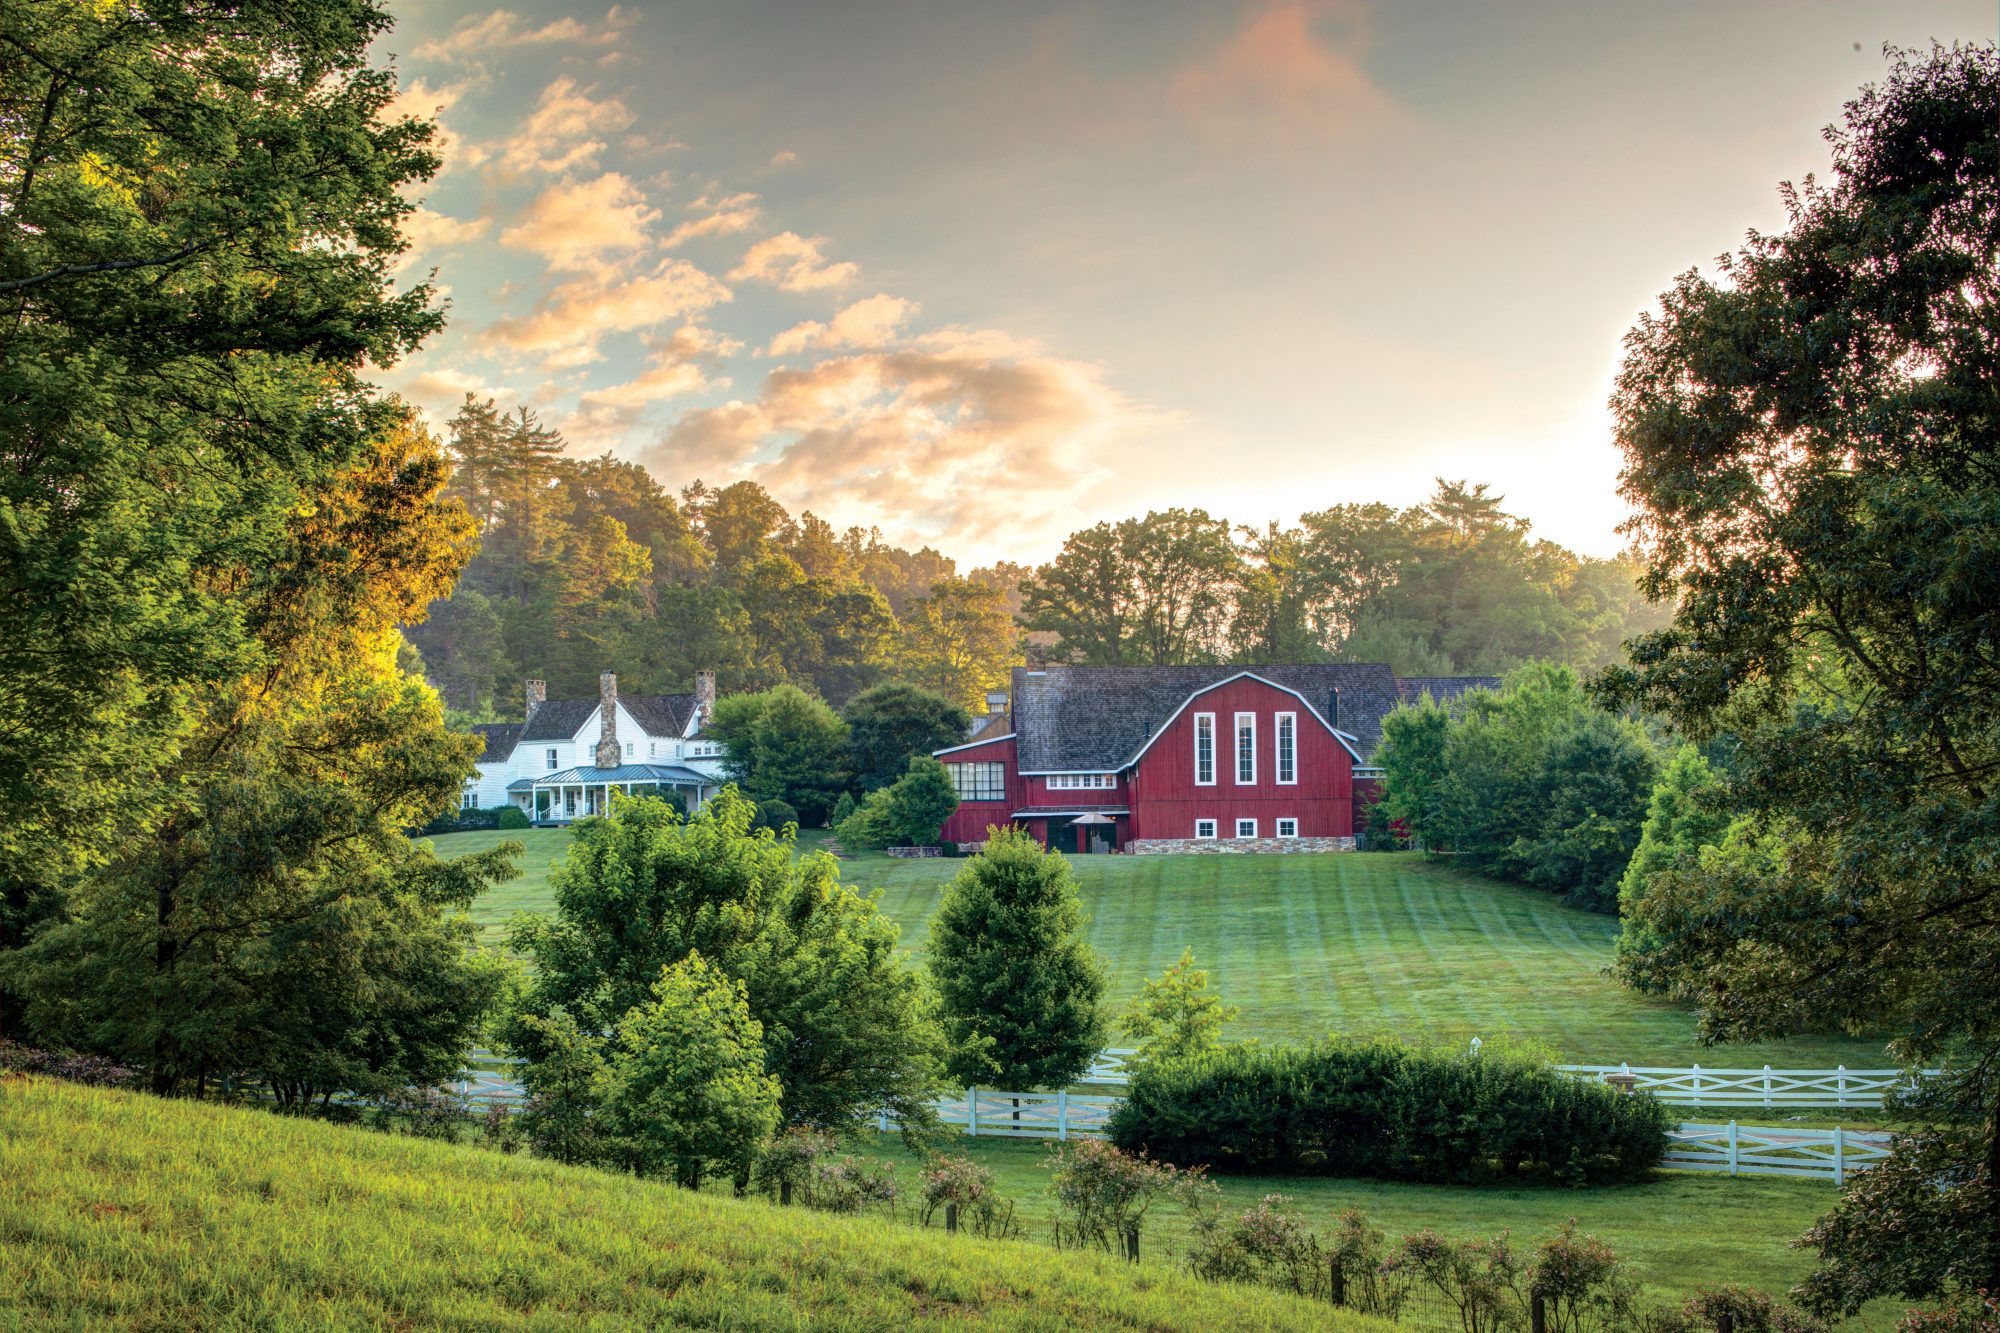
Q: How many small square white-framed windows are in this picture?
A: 3